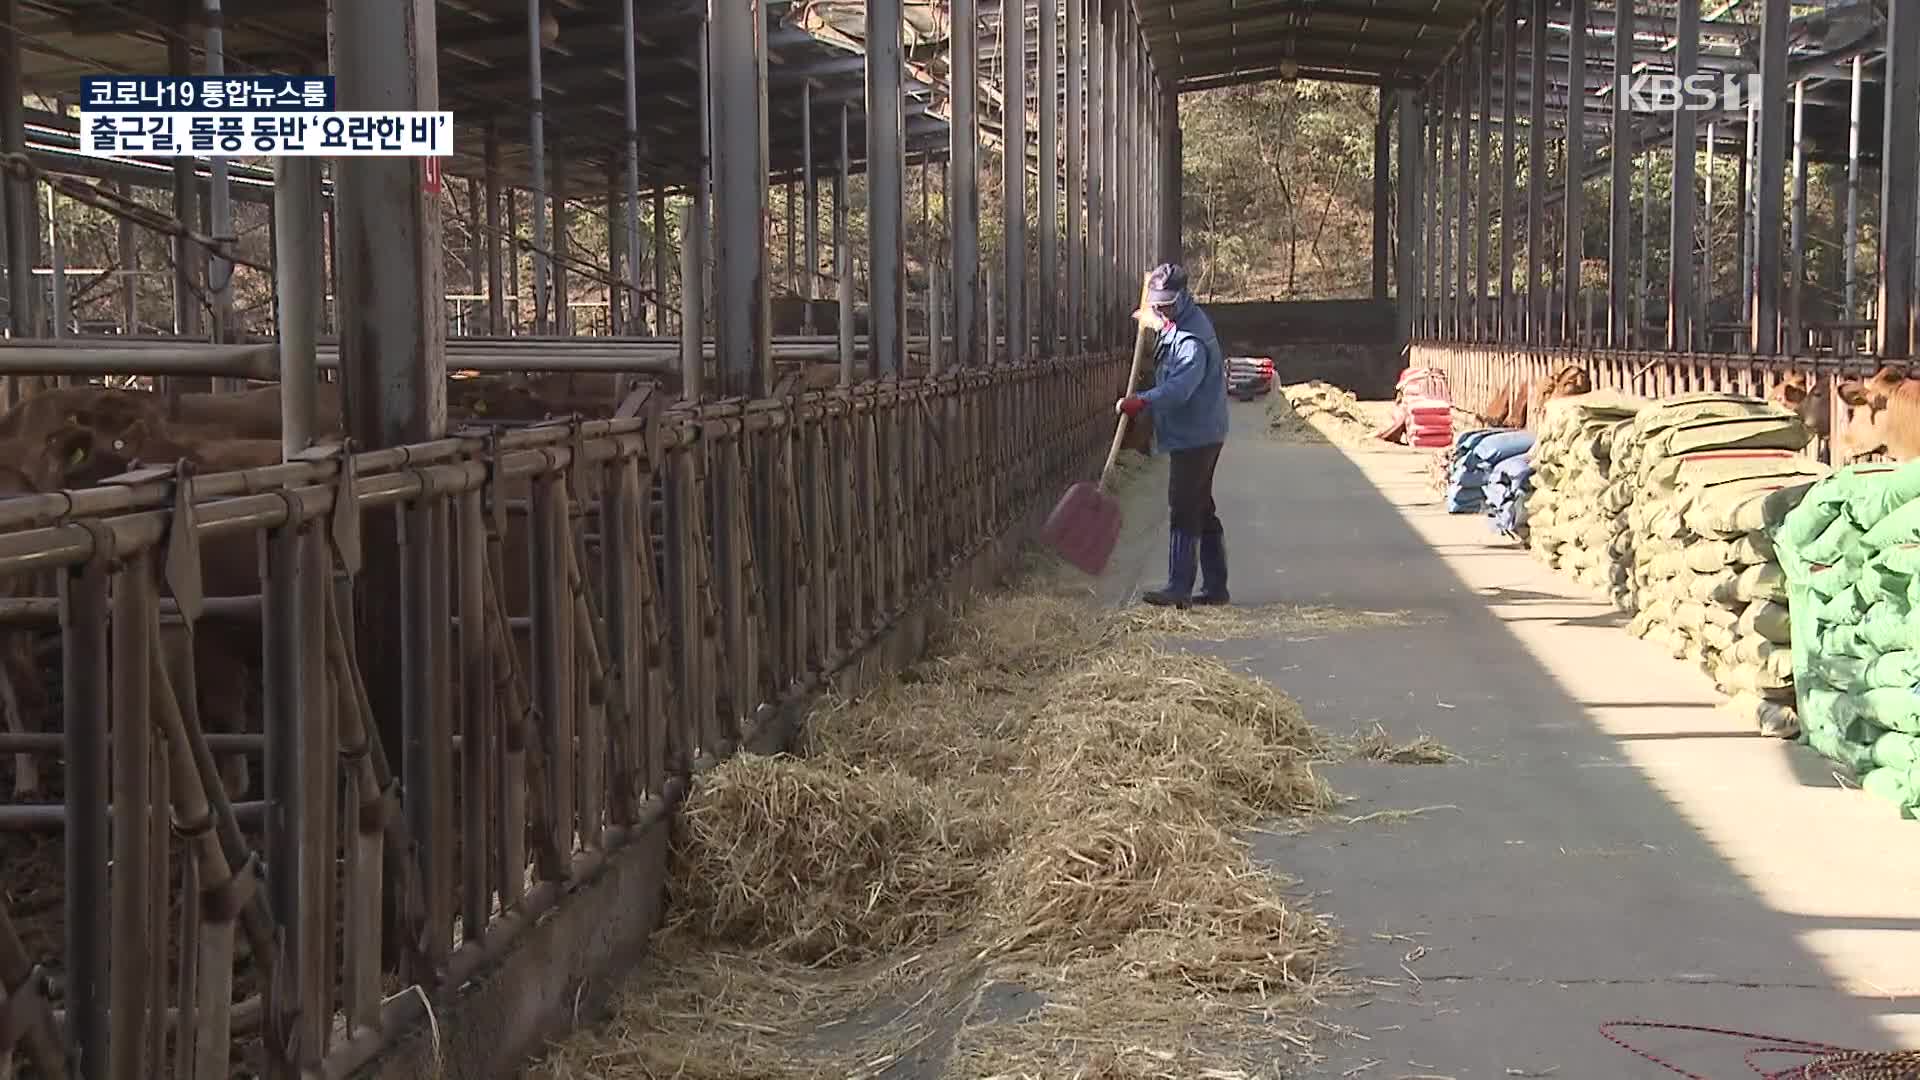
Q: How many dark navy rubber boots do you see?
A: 2